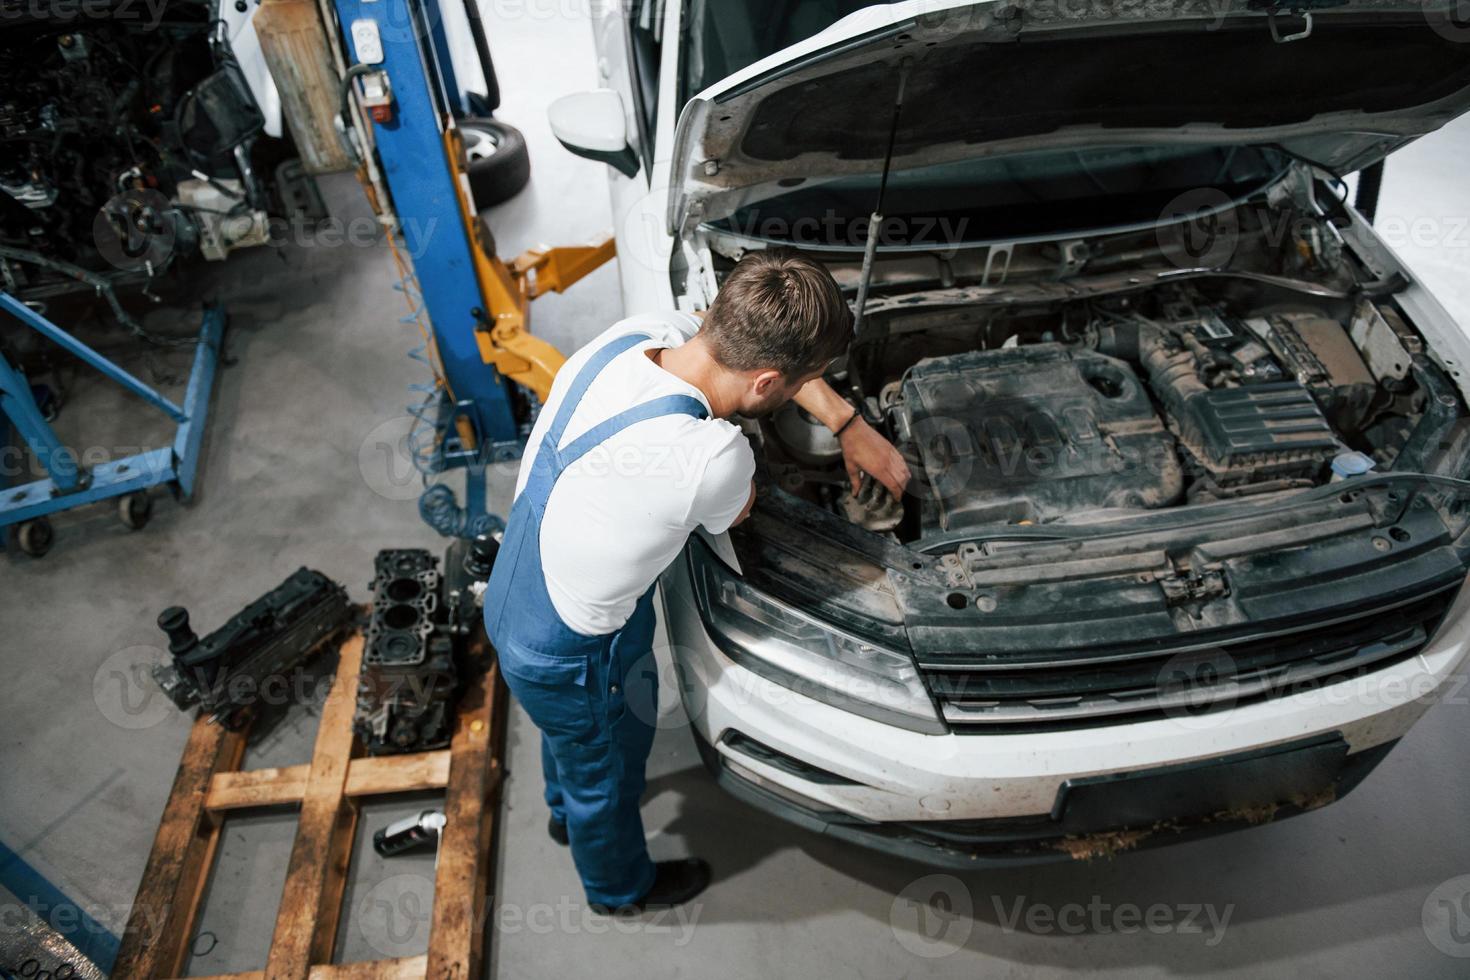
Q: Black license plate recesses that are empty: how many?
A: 1